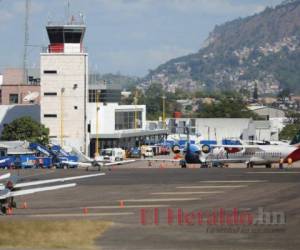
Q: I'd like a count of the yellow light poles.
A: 4